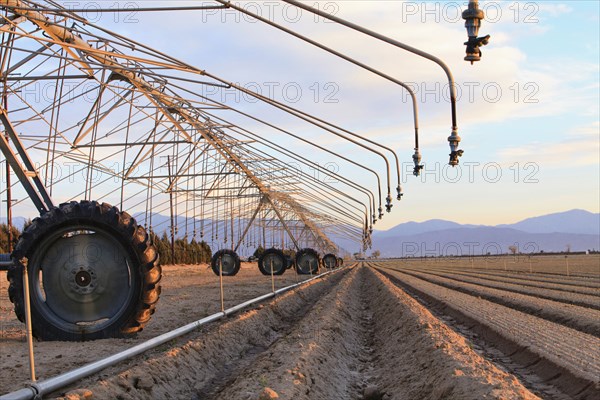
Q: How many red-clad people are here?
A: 0